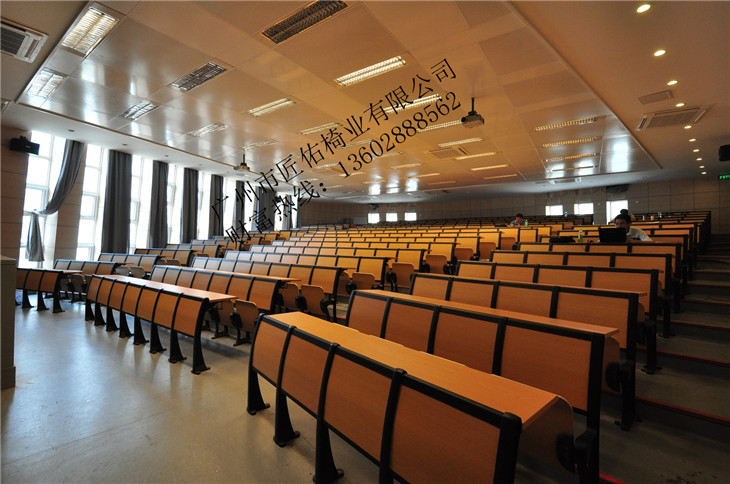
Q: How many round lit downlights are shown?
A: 10